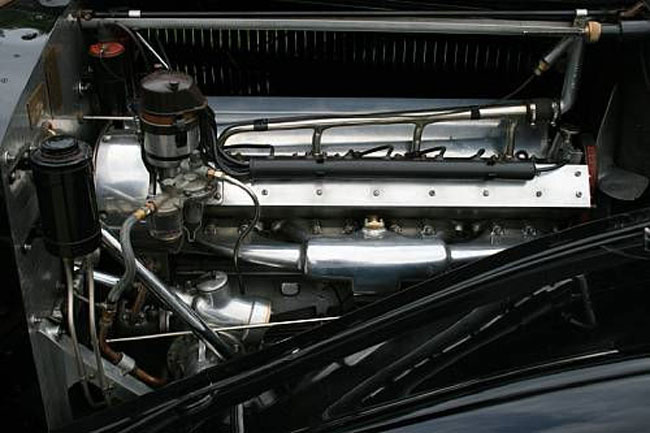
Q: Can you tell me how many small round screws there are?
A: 8